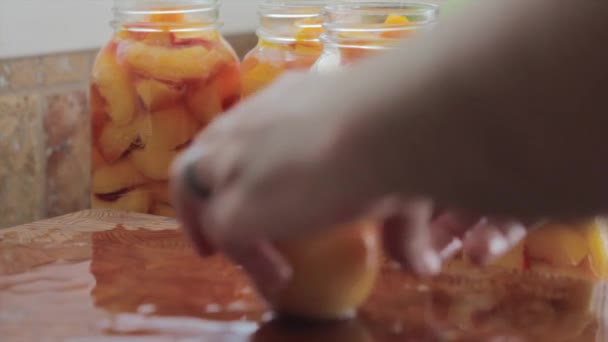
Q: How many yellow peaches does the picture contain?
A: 1